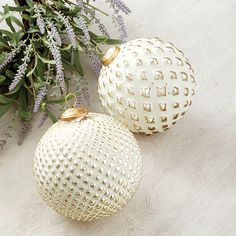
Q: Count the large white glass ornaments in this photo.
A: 2